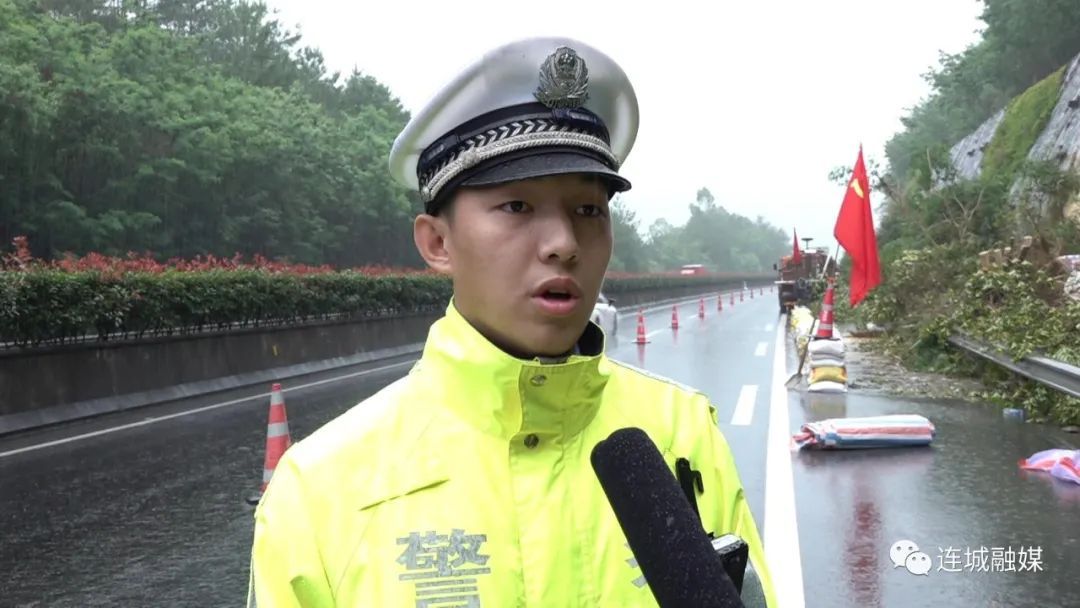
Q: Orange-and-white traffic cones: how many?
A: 11